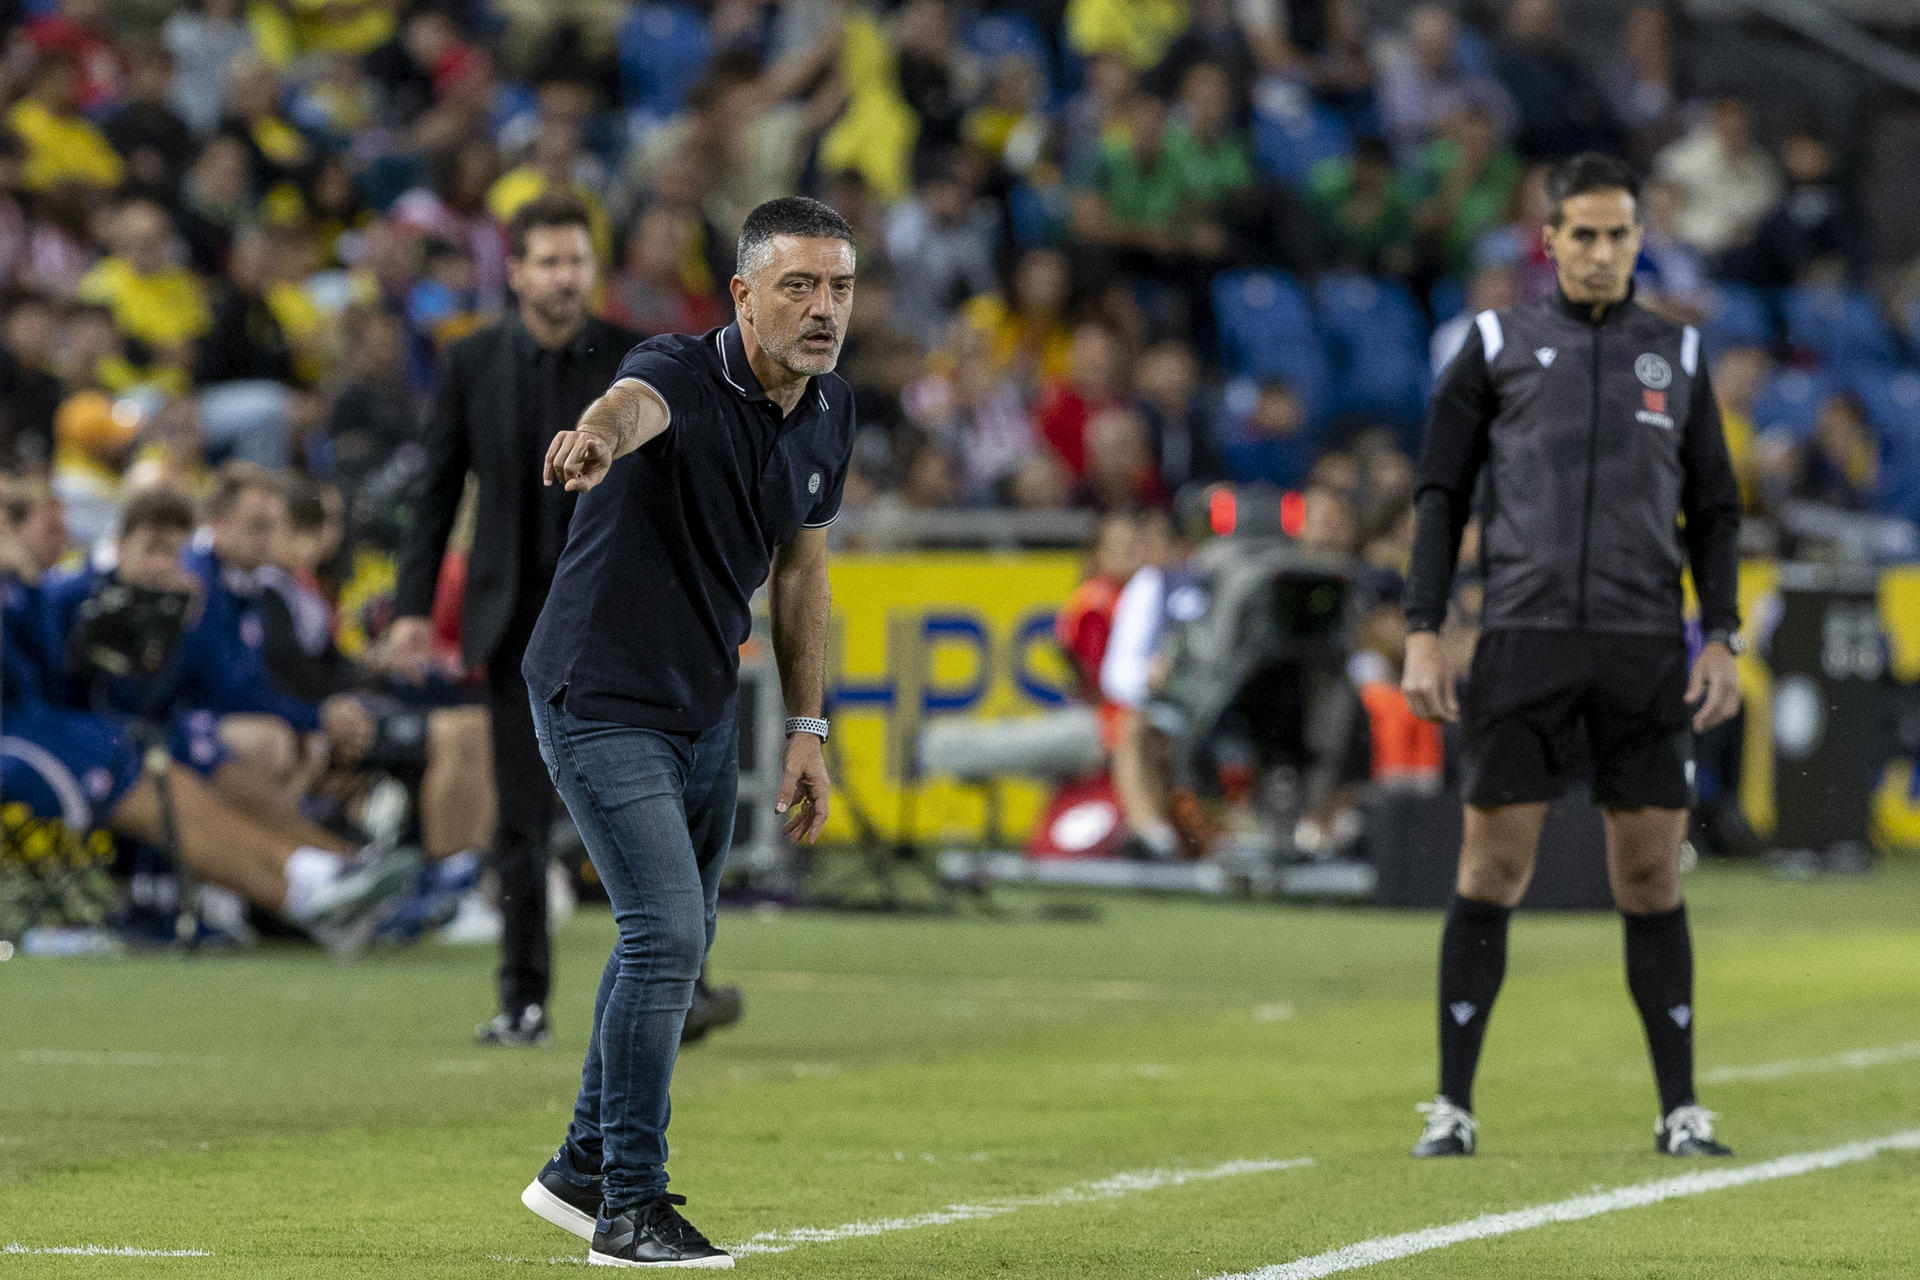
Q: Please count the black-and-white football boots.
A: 2